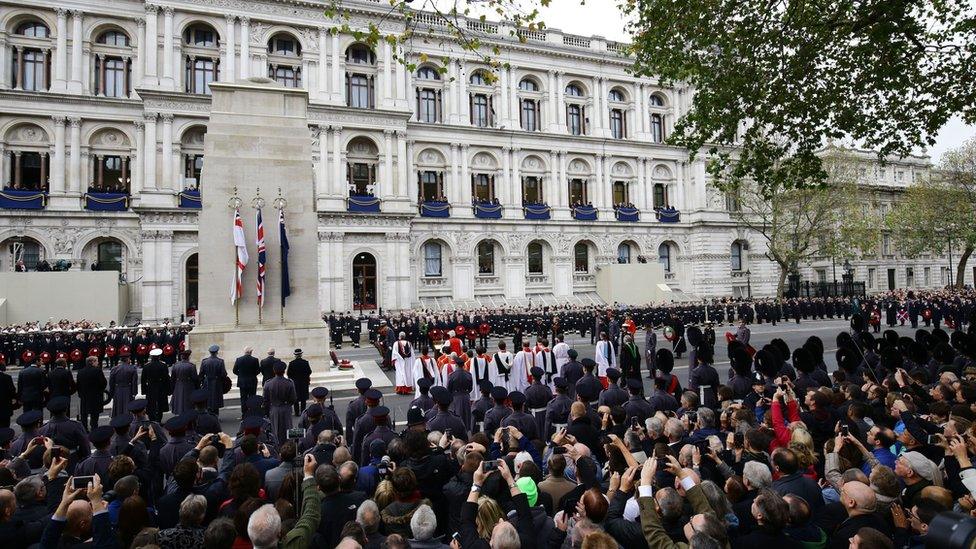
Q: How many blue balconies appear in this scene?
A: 10